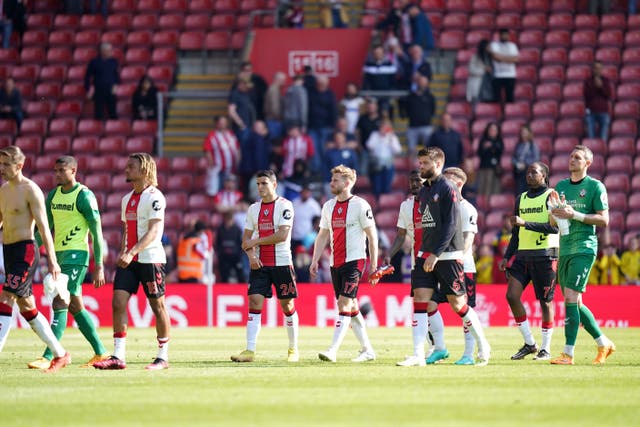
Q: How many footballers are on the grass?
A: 10